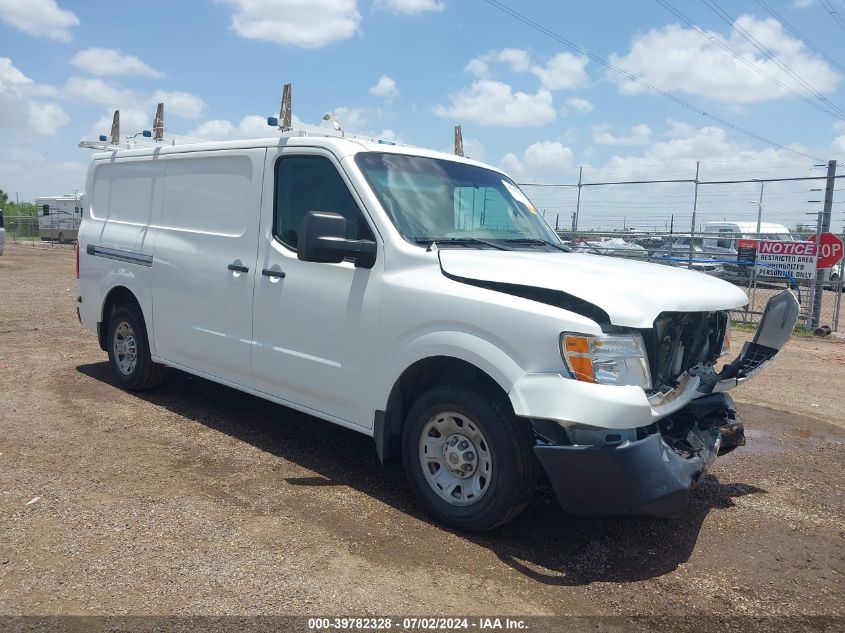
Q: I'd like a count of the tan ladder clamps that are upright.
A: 4